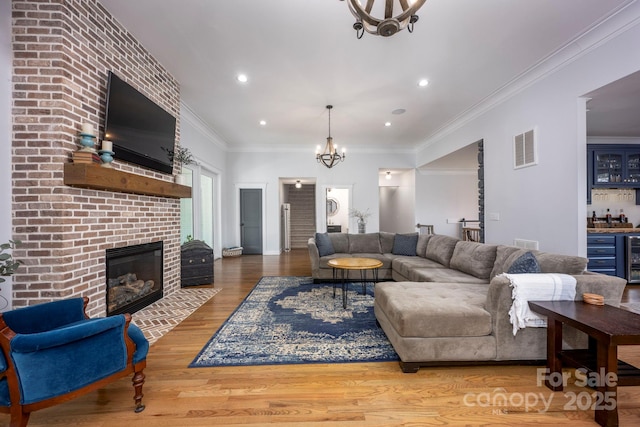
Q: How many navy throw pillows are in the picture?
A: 3